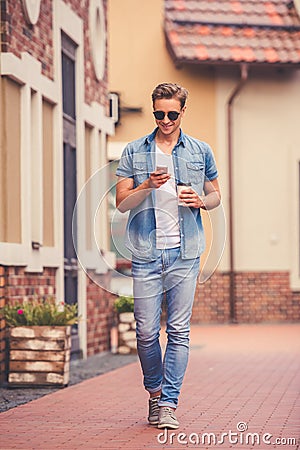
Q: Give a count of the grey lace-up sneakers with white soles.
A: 2